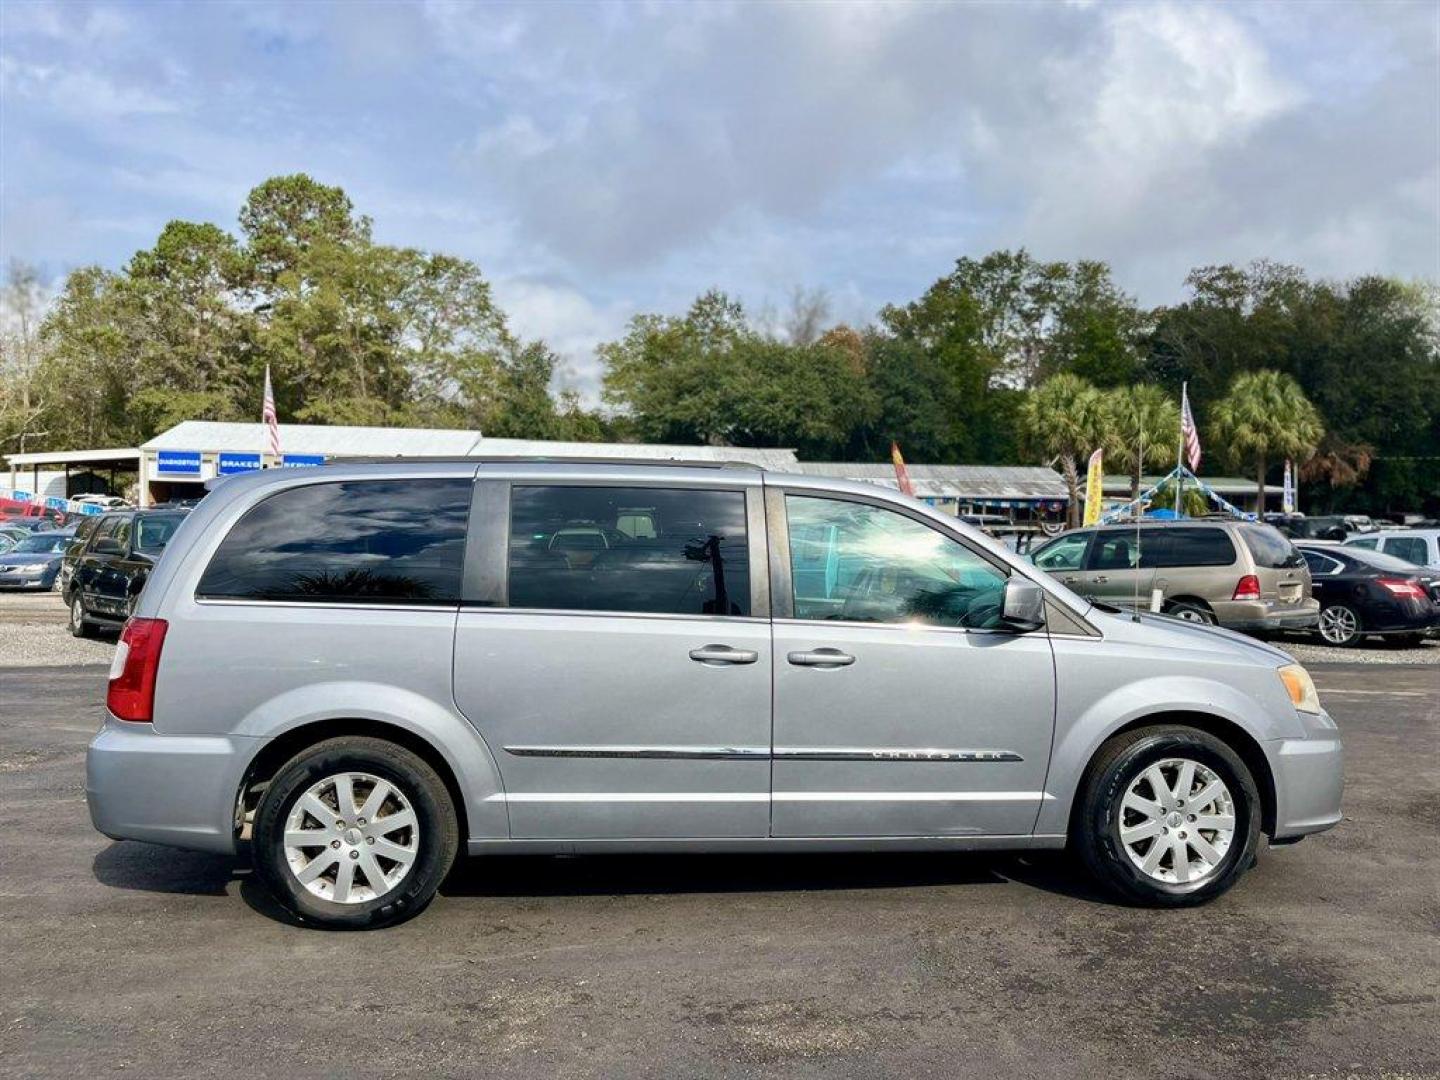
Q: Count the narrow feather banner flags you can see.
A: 3